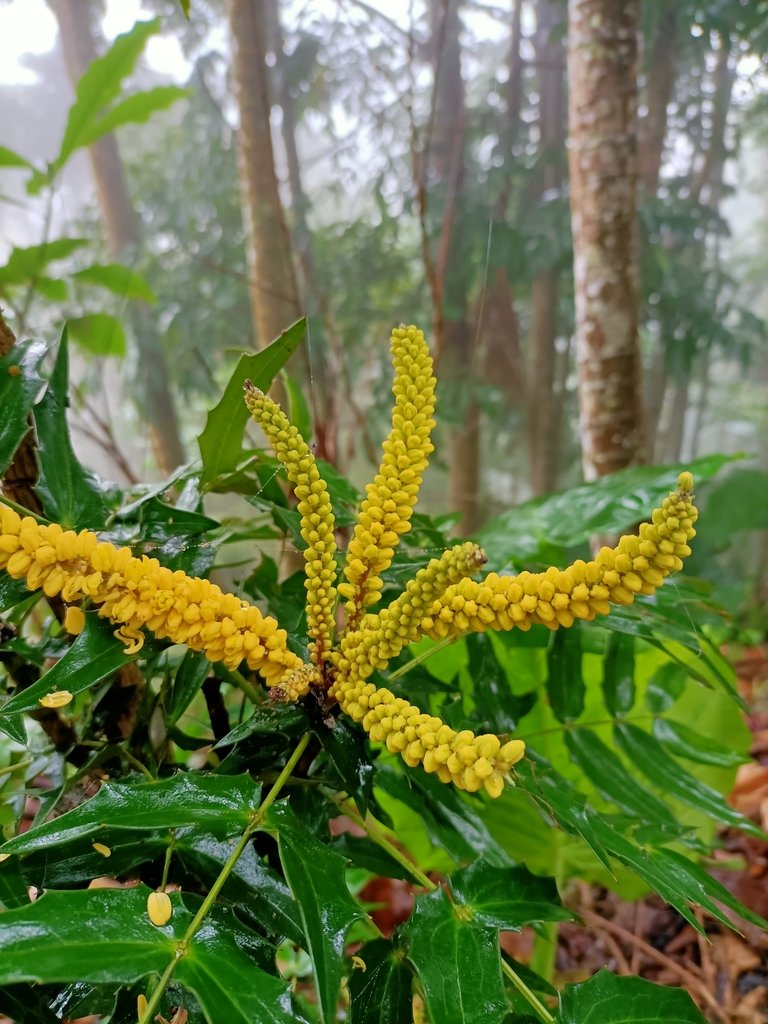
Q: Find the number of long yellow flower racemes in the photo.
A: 6